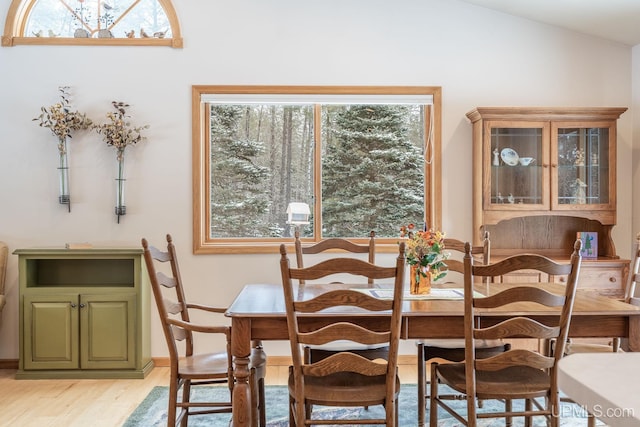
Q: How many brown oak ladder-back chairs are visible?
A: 6